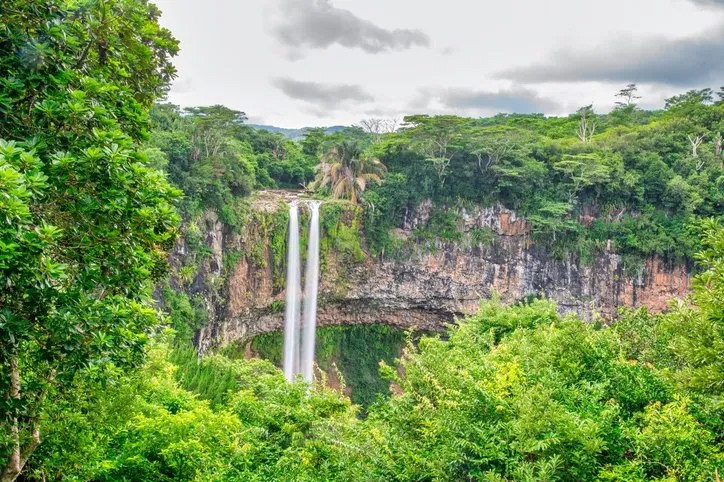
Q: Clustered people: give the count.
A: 0